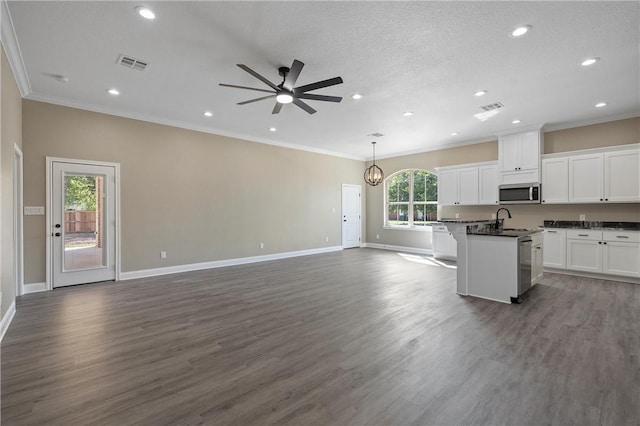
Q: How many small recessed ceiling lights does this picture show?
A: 12